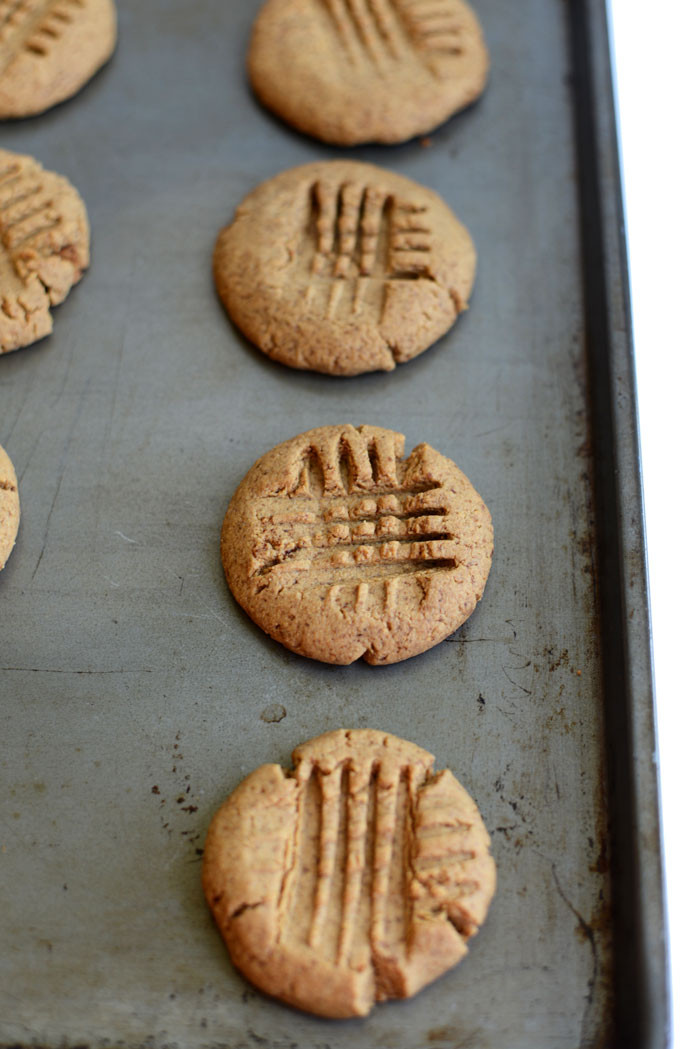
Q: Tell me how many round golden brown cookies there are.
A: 7